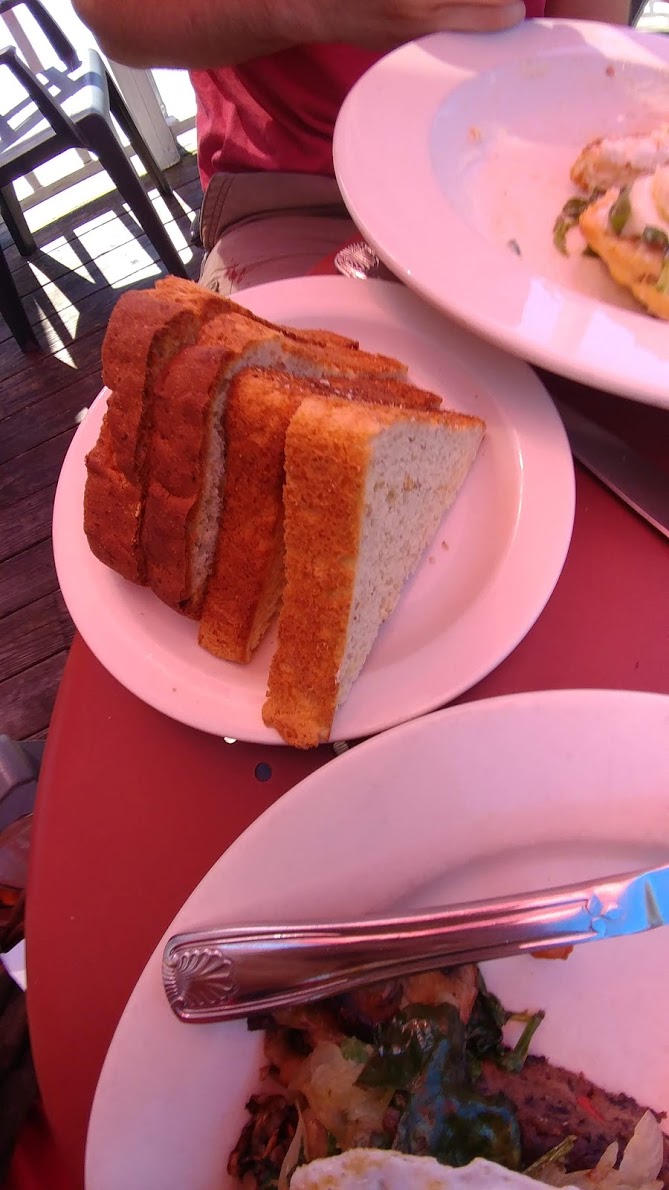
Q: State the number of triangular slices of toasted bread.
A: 4